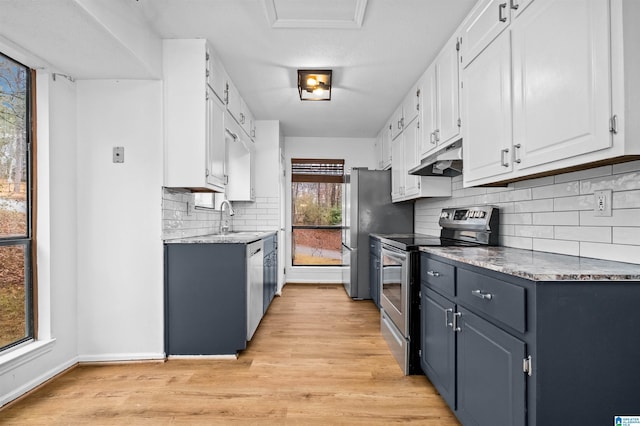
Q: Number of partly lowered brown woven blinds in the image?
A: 1